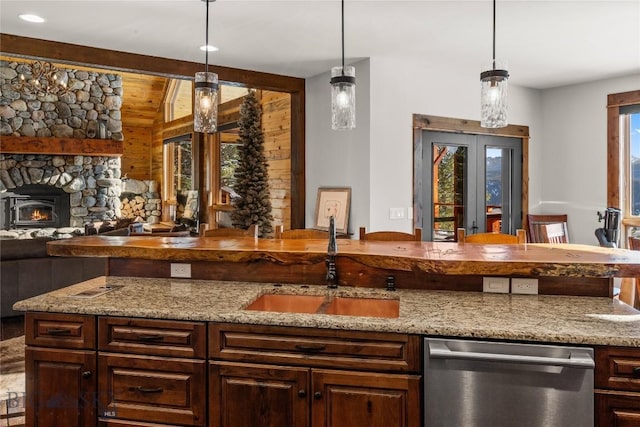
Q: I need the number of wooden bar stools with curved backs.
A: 4